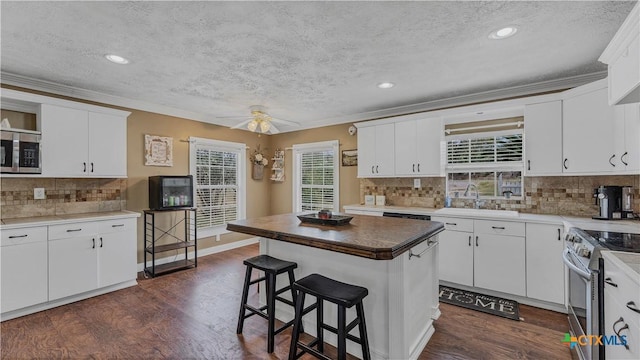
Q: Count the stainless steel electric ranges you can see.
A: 1